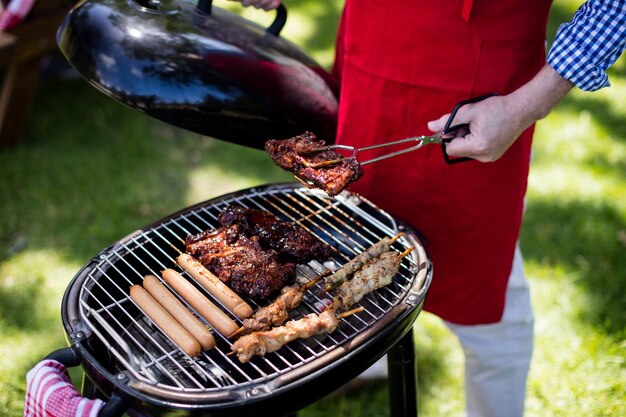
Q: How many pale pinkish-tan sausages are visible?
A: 4